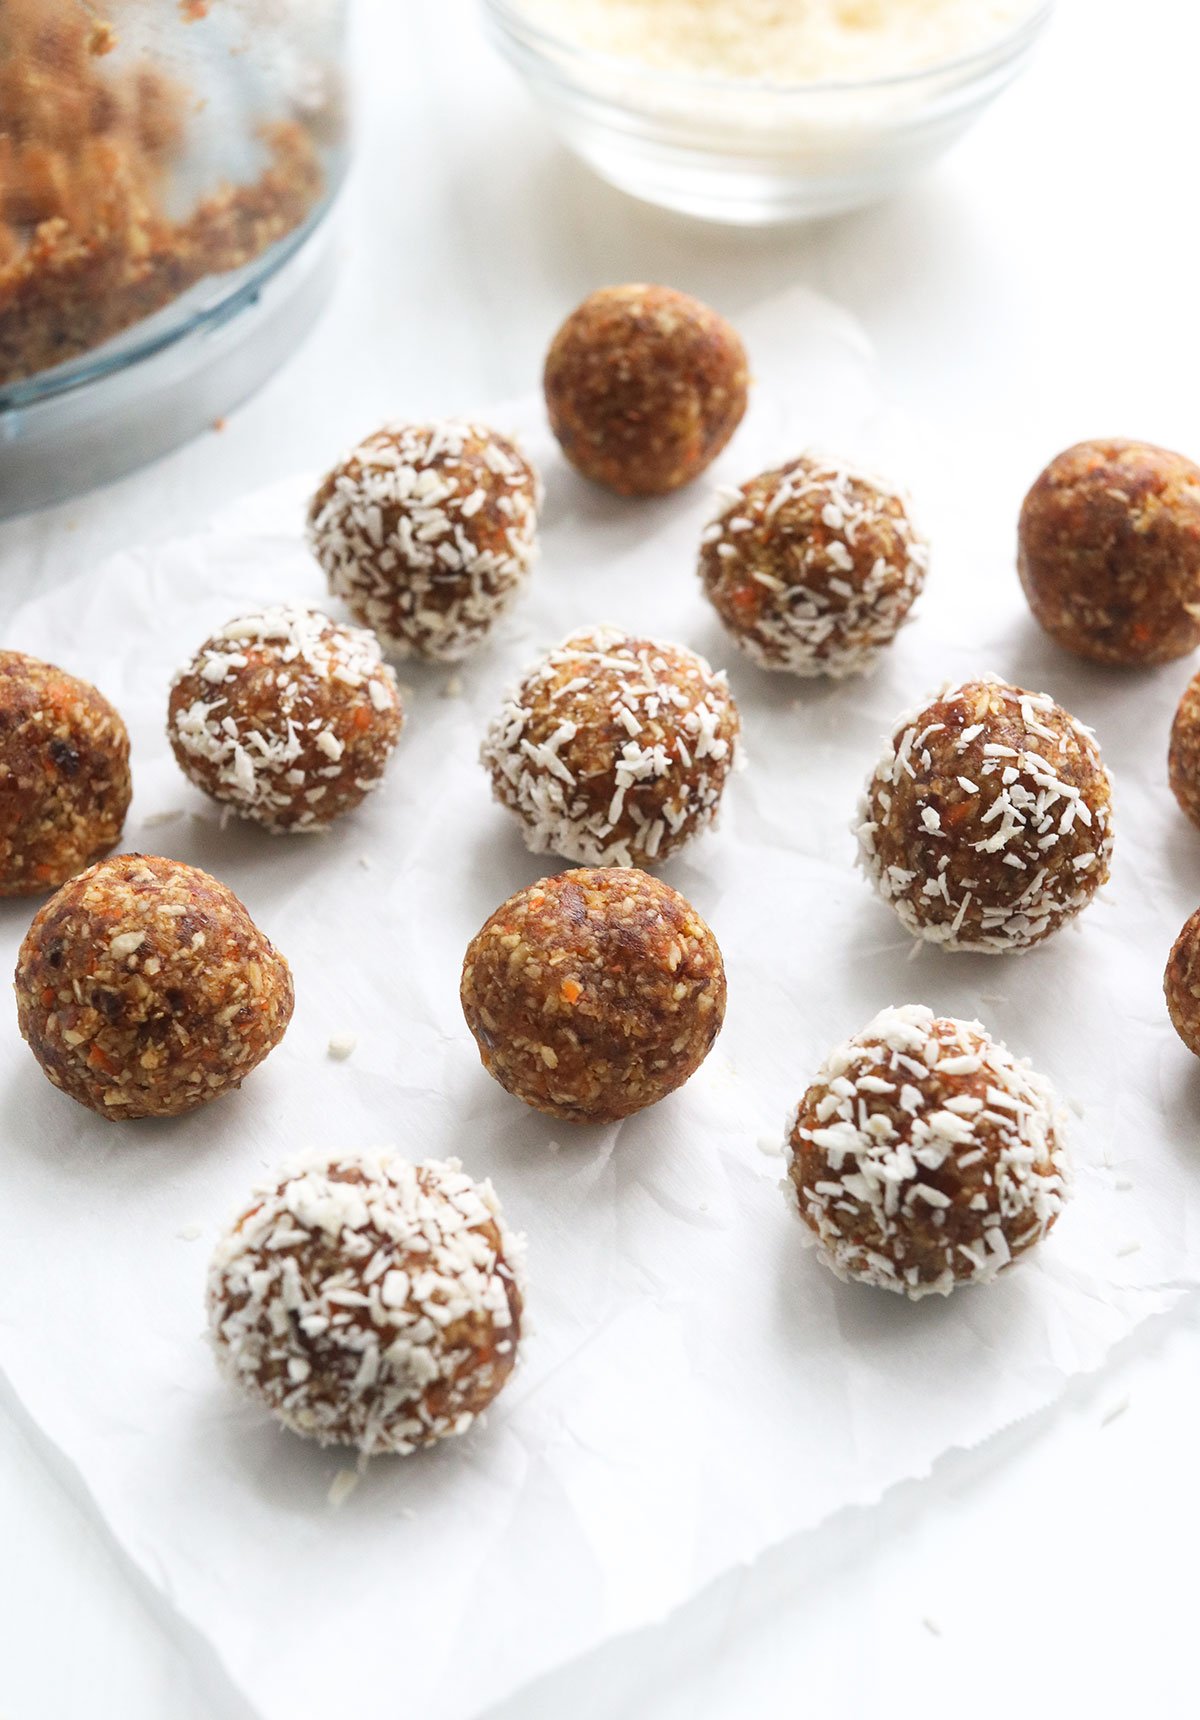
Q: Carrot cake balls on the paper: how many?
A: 14